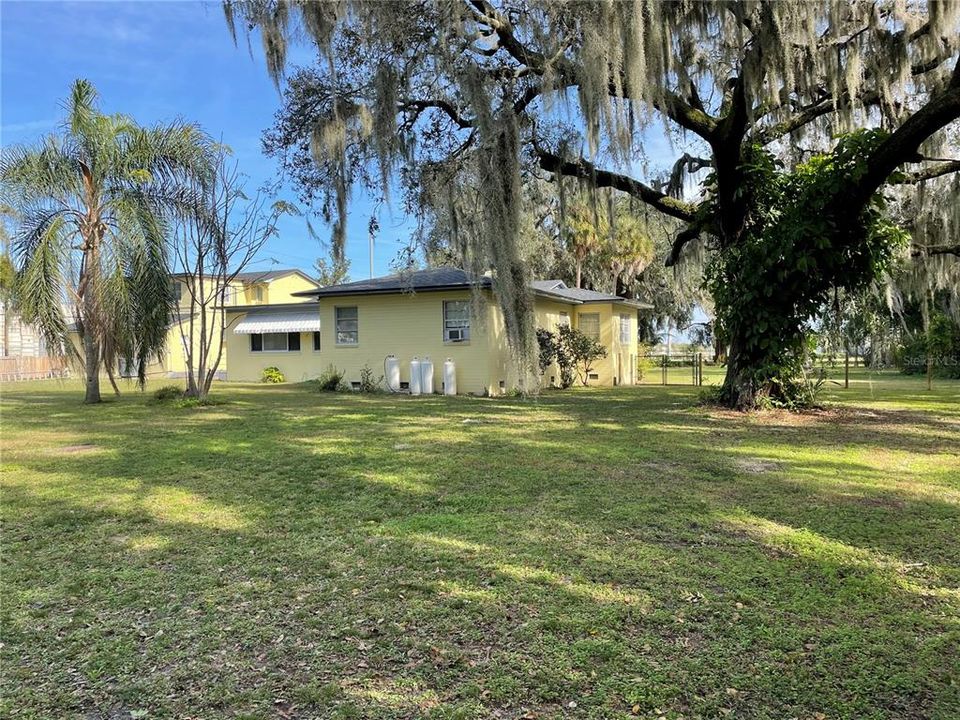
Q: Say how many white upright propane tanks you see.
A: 4